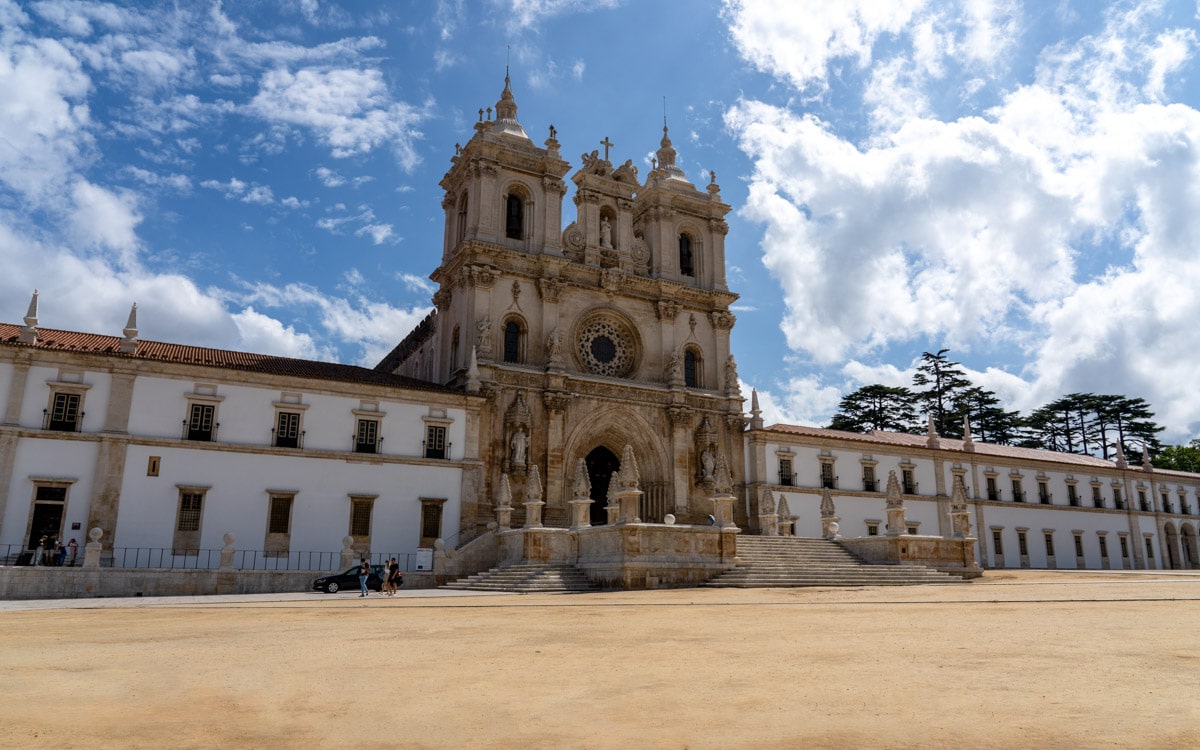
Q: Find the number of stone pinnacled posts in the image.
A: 11